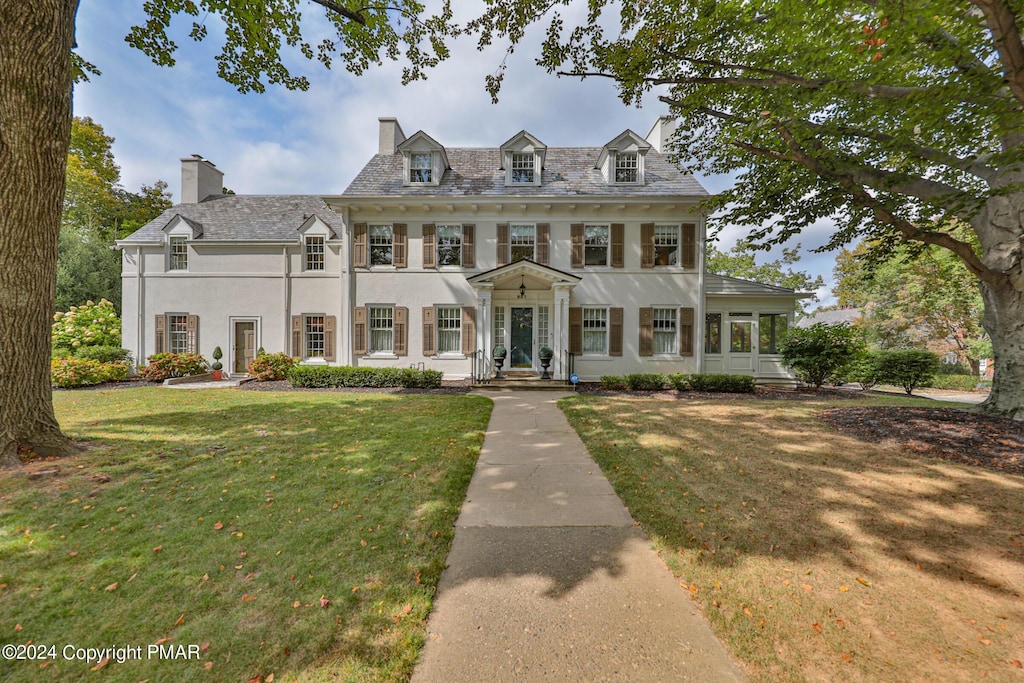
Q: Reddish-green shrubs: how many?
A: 3